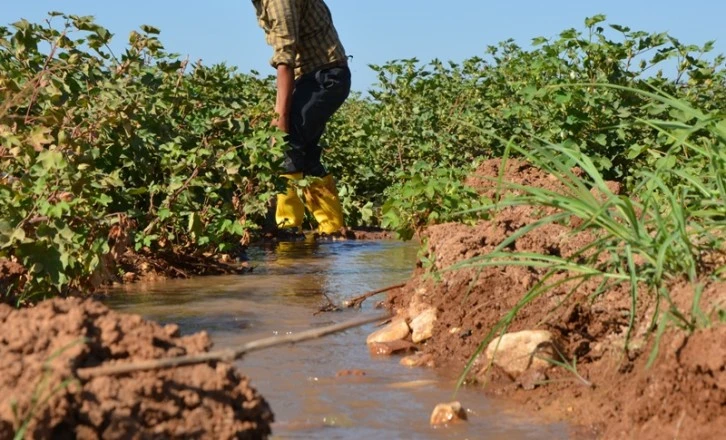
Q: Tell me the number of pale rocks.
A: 4